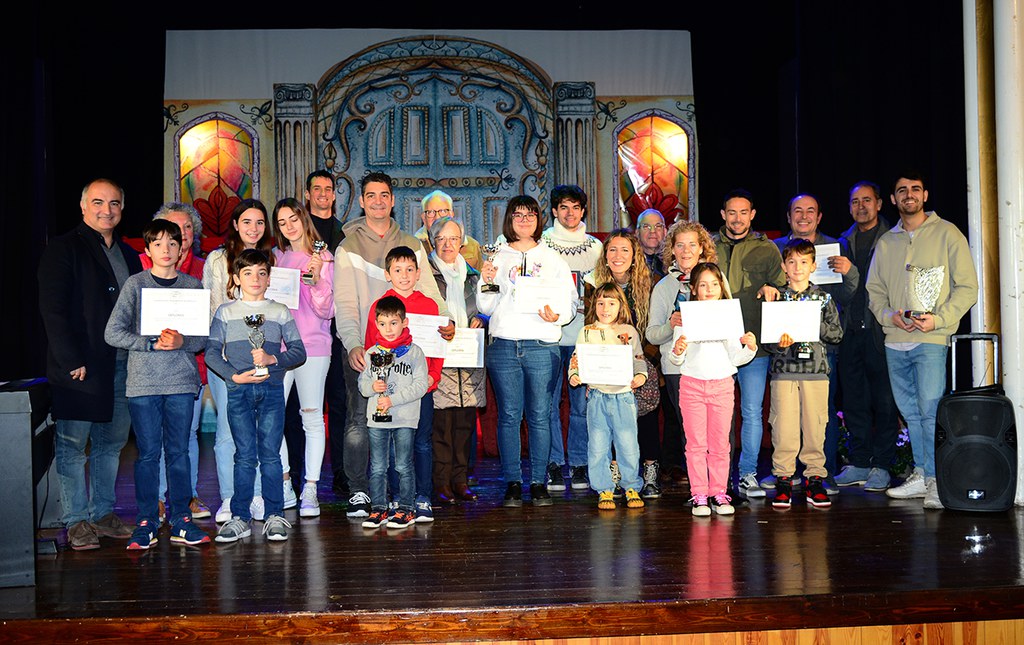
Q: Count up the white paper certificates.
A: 9